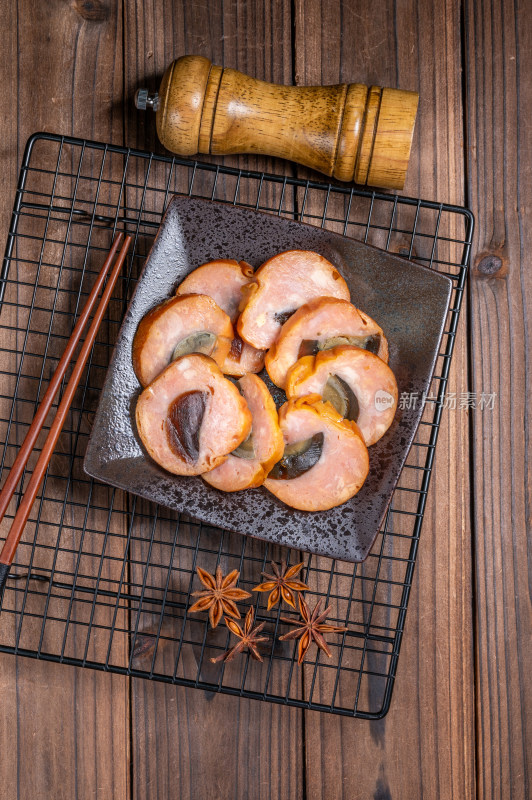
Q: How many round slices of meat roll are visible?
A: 8